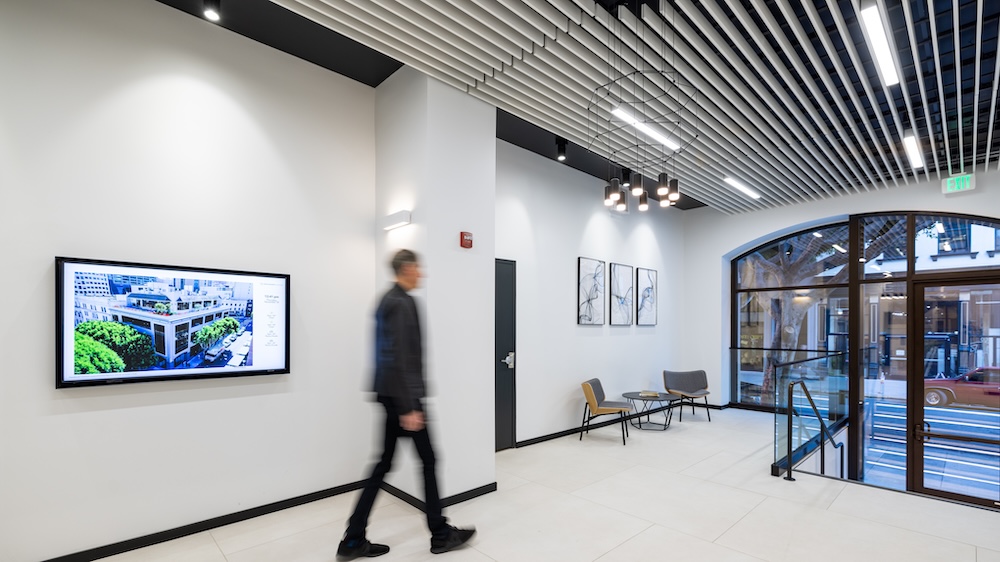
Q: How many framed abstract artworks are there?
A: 3